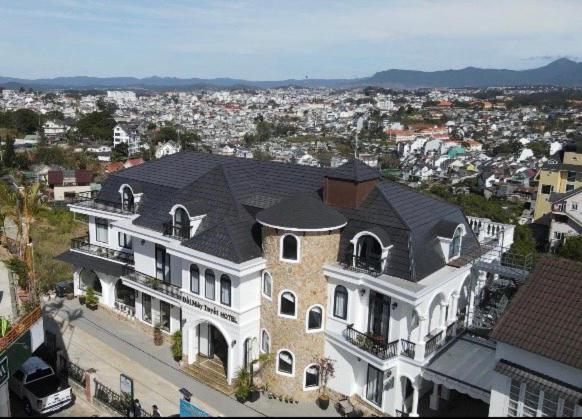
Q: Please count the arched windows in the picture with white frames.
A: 11